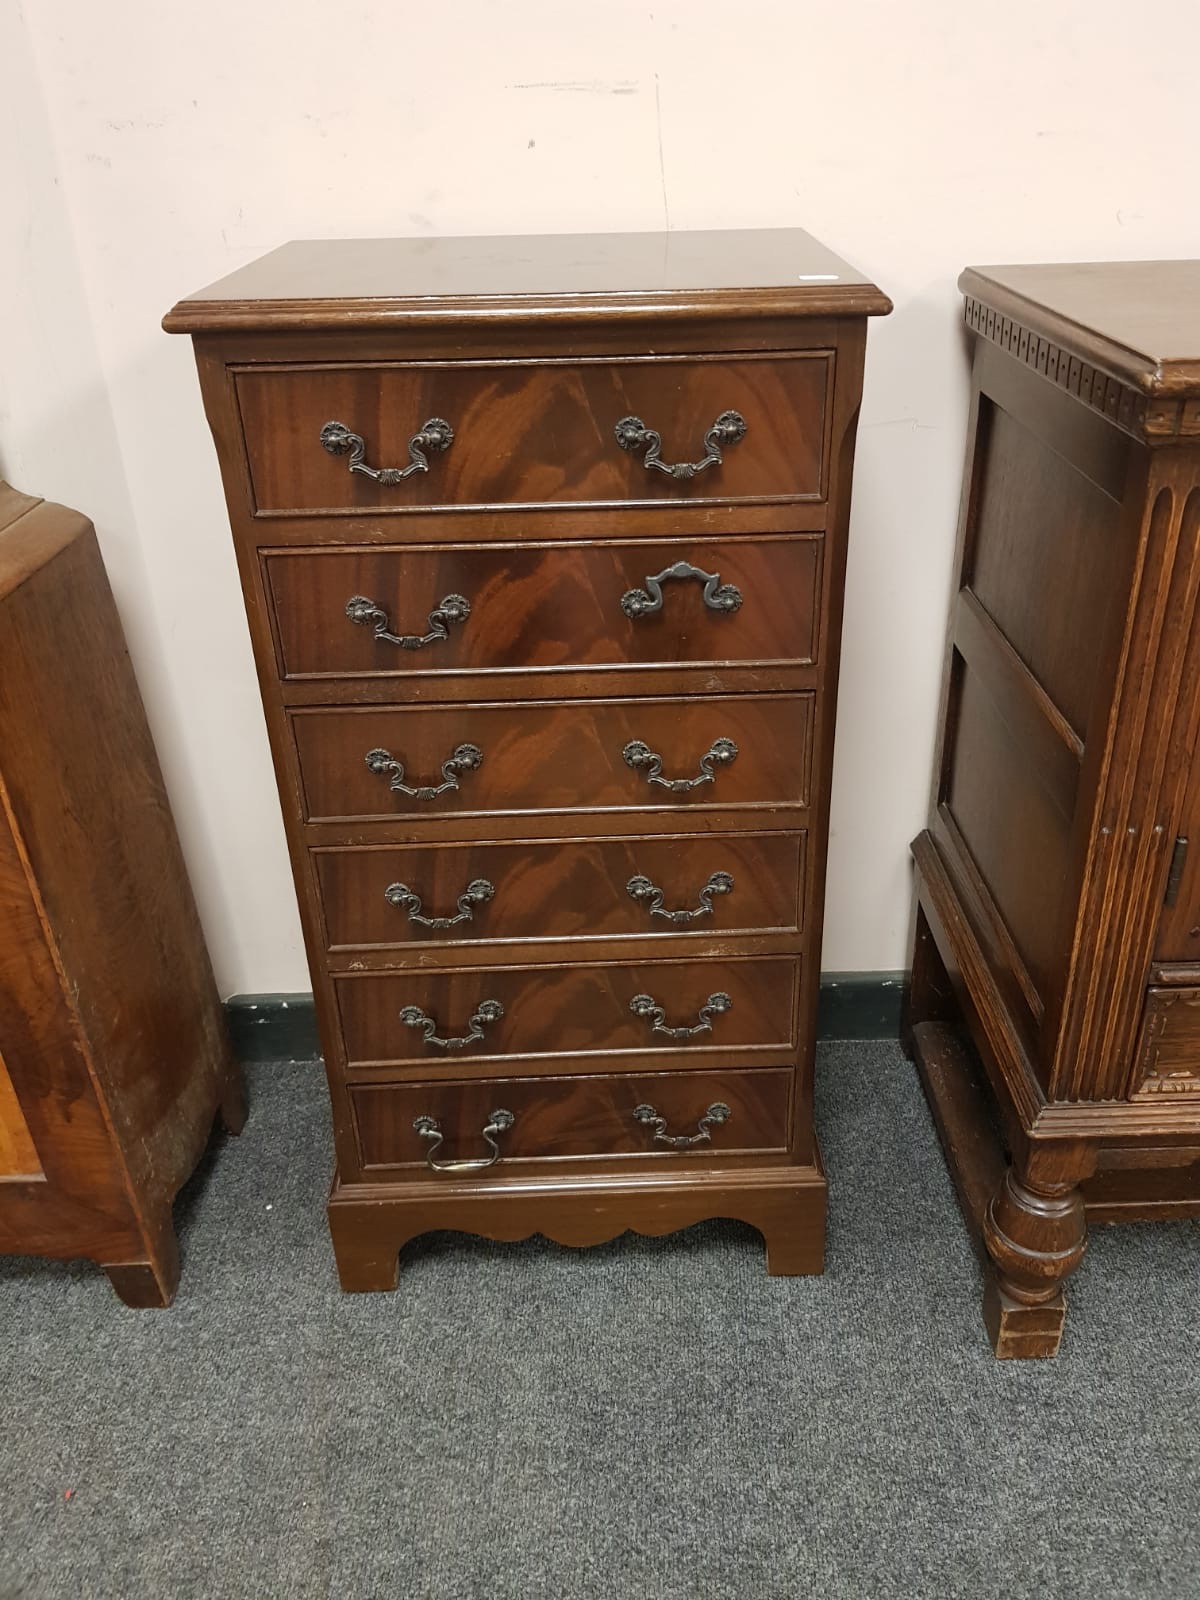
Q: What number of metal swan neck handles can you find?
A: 12